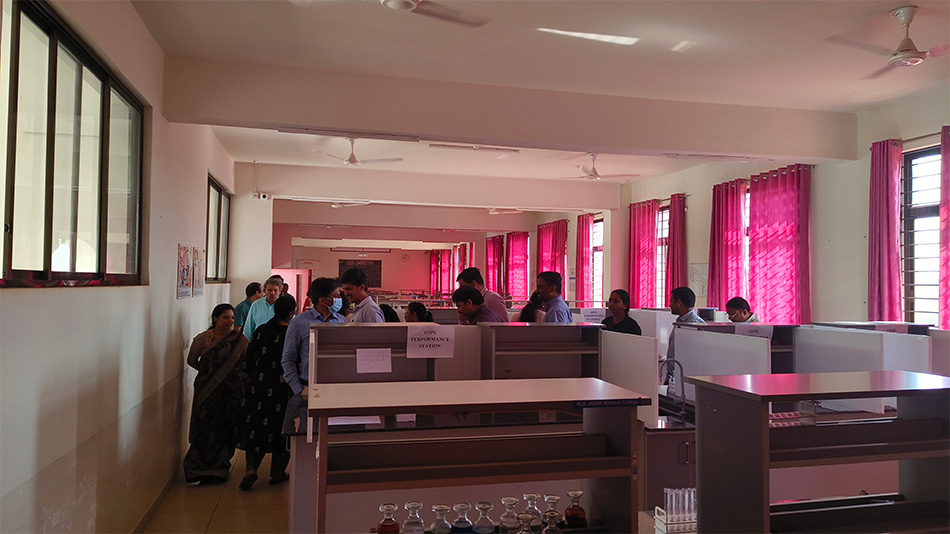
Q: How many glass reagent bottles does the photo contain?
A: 11